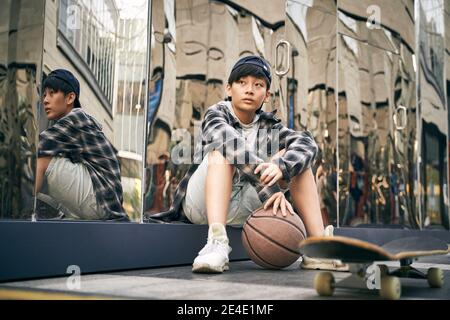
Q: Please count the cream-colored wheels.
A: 3